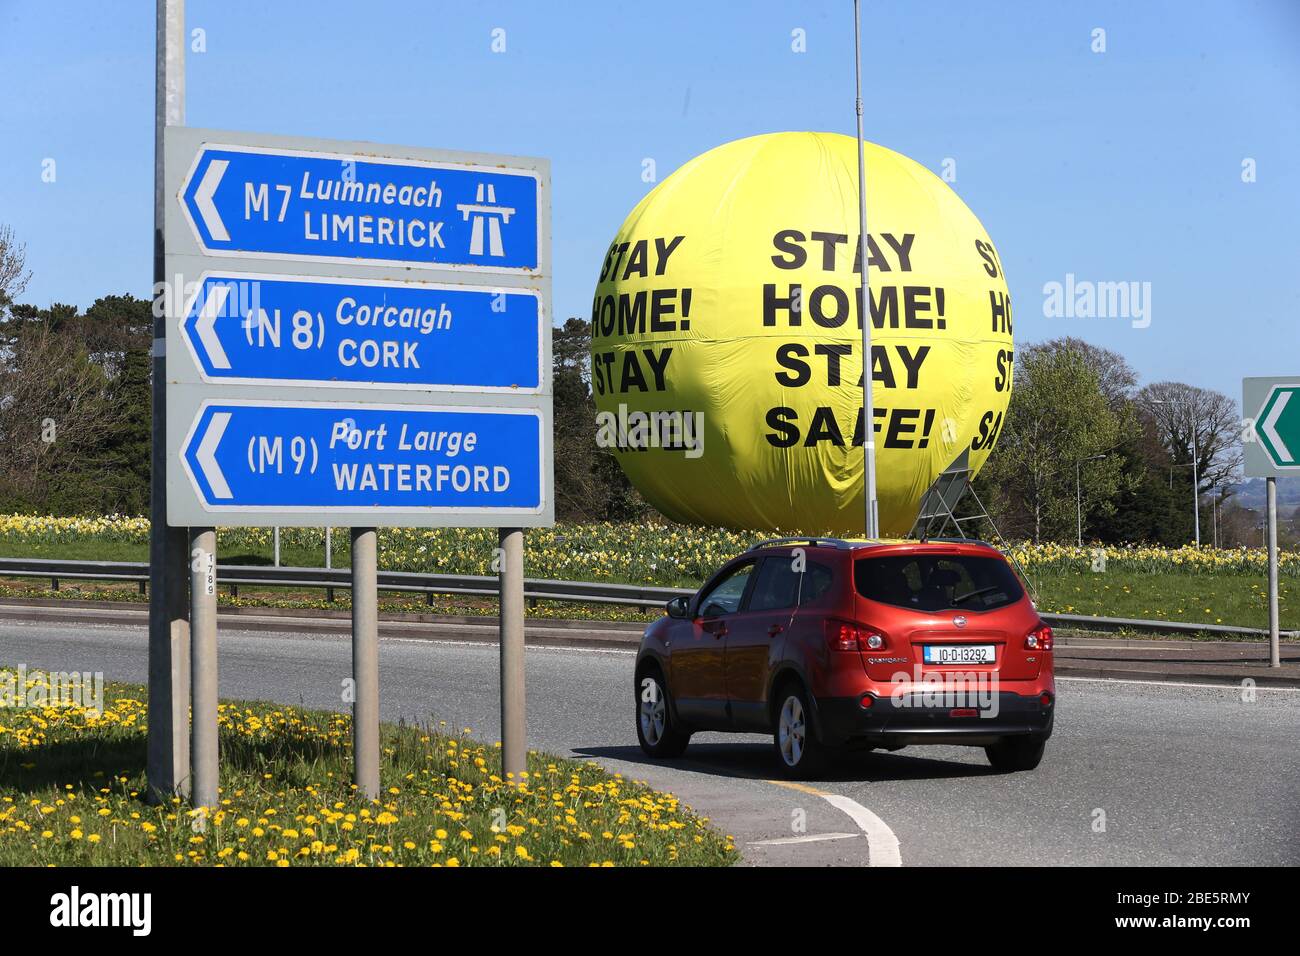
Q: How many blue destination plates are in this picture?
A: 3